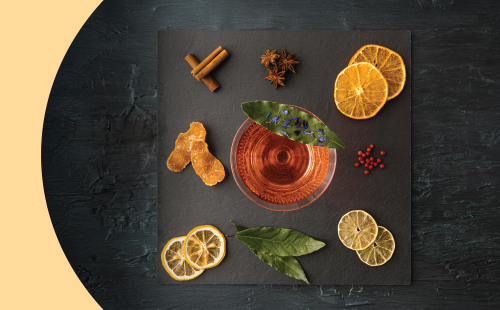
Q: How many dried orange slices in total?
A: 2